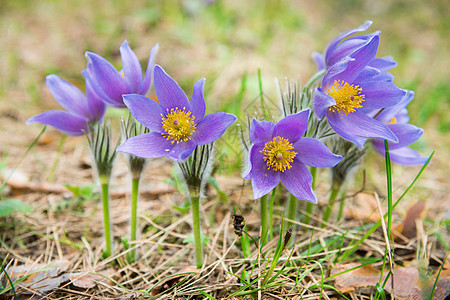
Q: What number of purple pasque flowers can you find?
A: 7